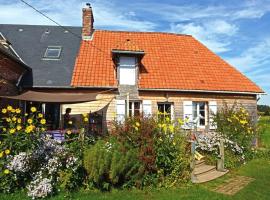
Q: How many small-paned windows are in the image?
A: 3